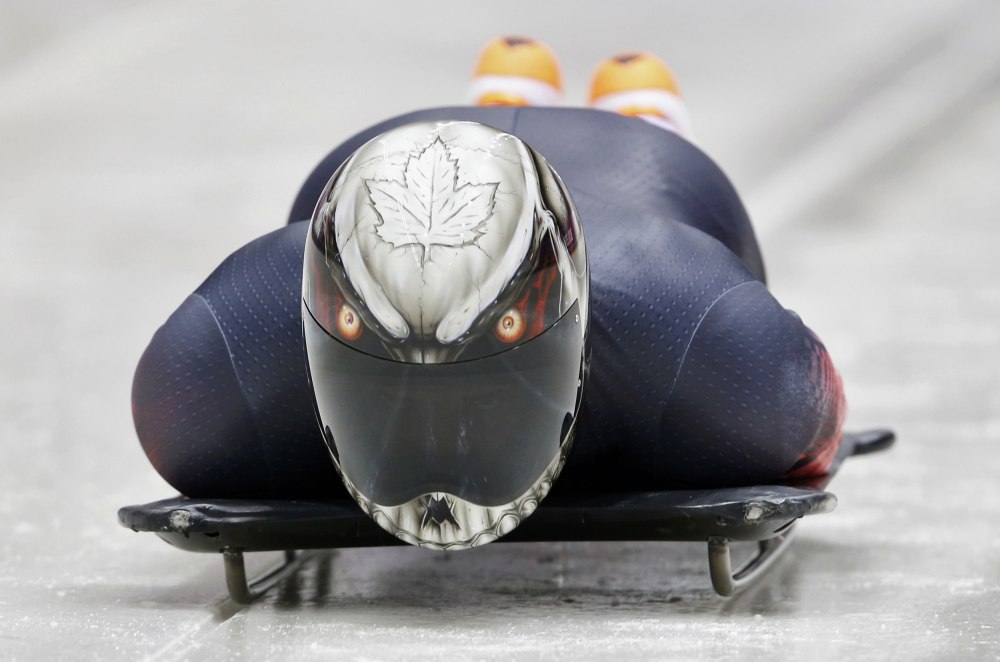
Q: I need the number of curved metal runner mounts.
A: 2